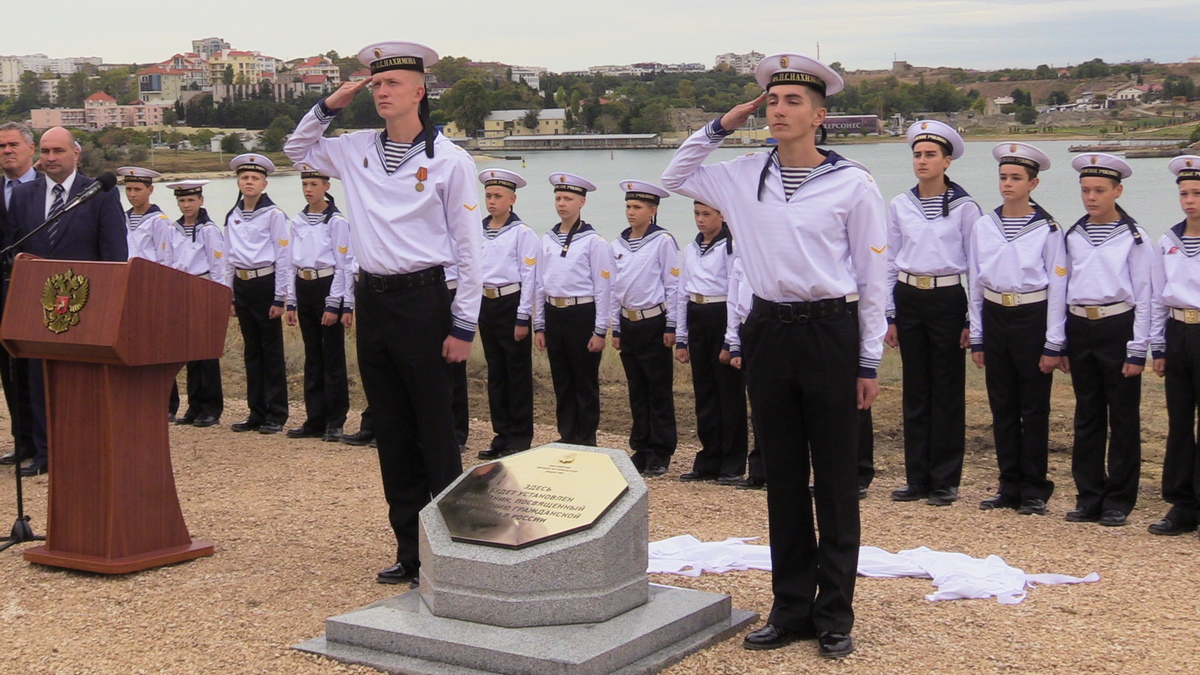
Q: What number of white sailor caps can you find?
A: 13